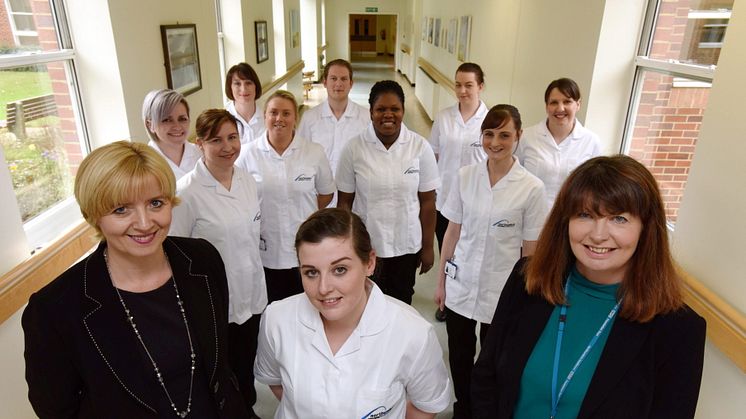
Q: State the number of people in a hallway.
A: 12